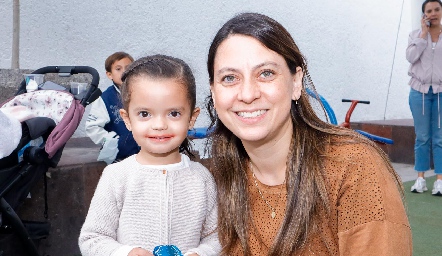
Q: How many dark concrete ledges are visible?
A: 2